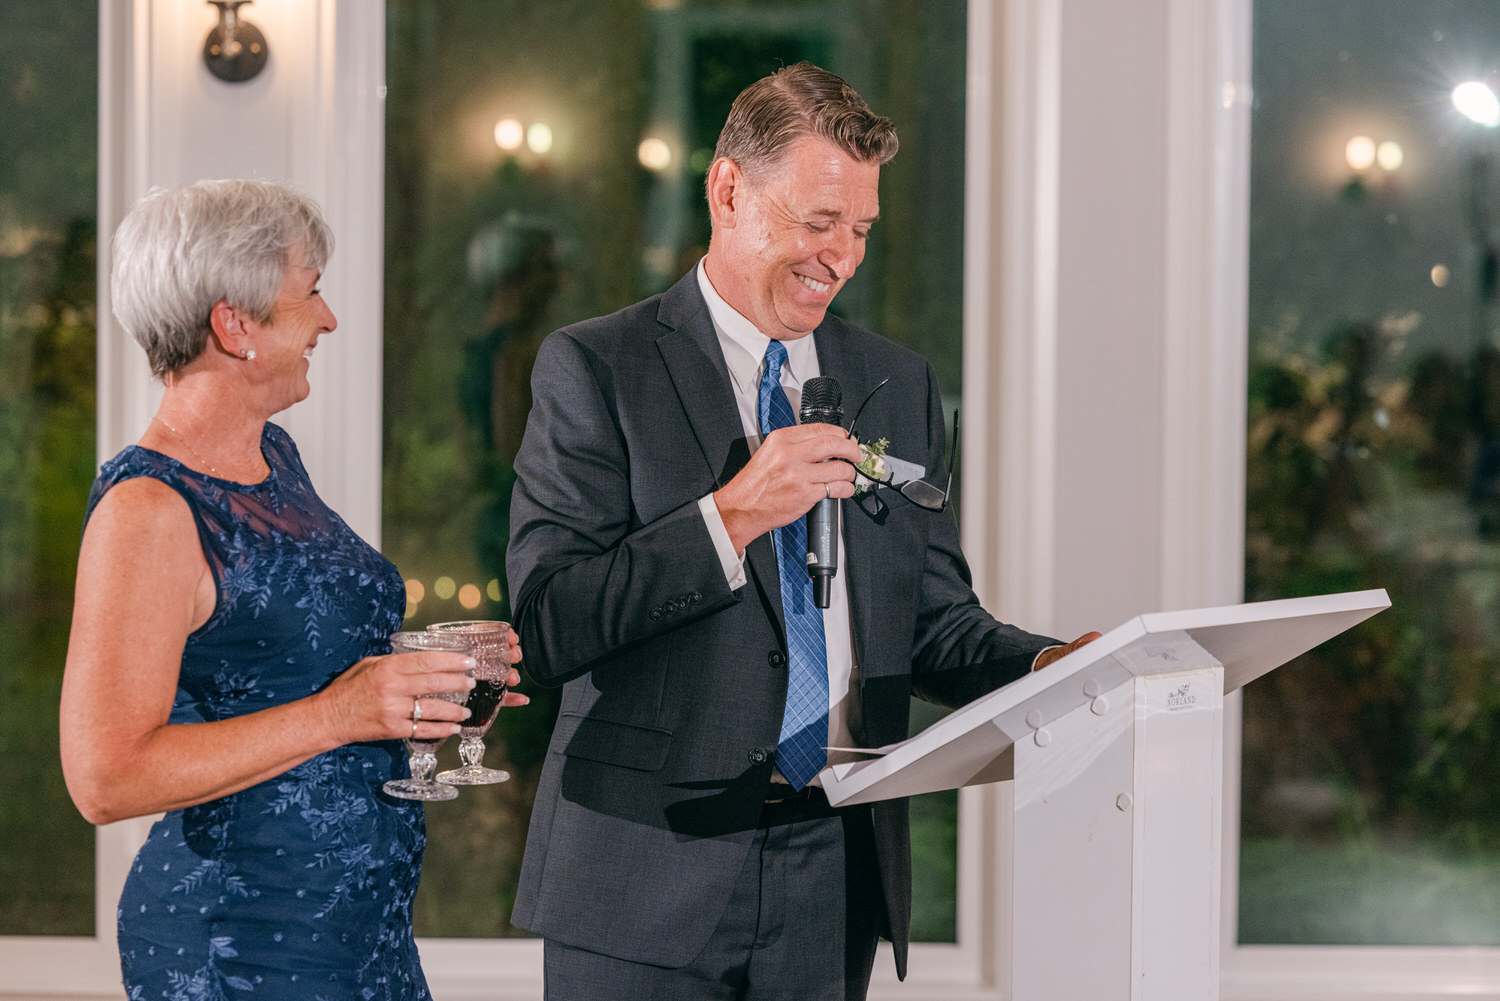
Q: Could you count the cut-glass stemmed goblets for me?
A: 2